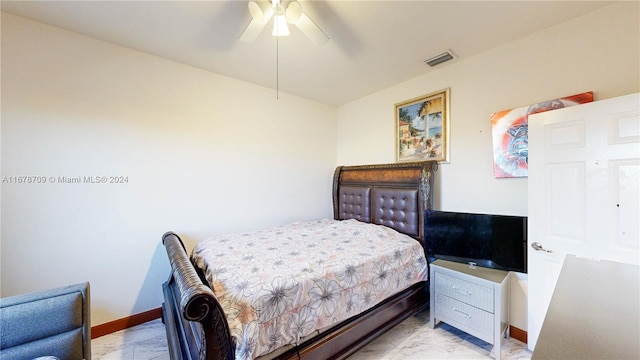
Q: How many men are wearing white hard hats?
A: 0